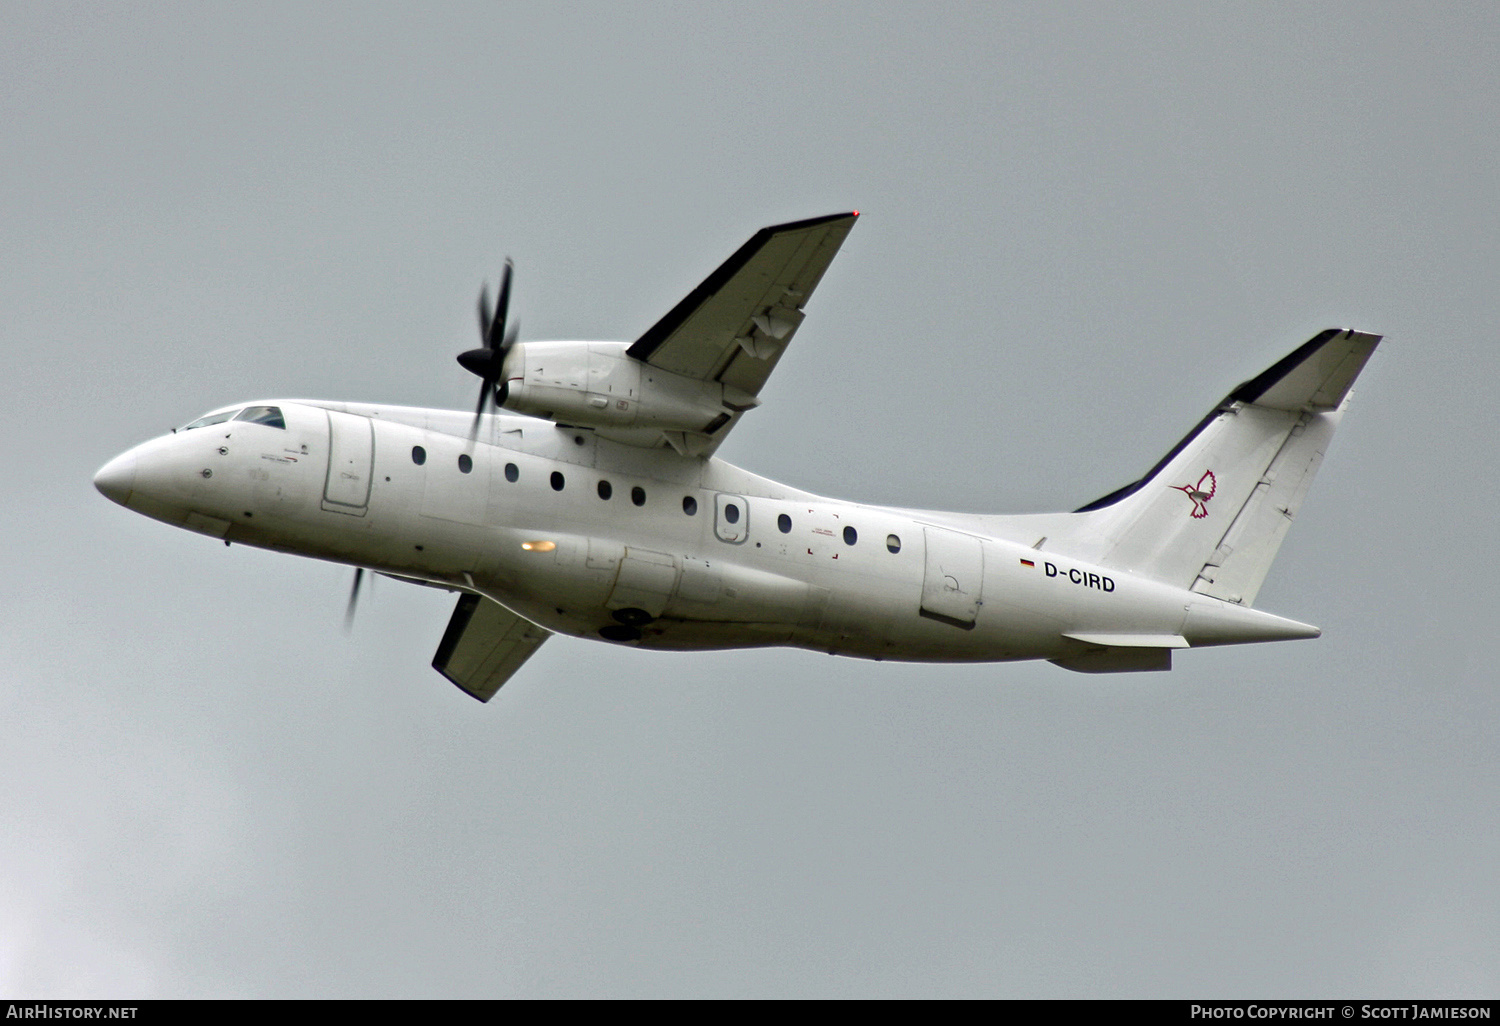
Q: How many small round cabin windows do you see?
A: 11